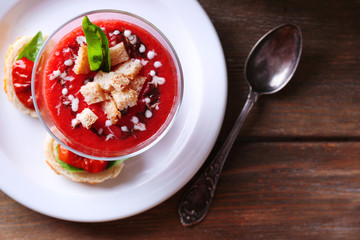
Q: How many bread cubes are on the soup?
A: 10